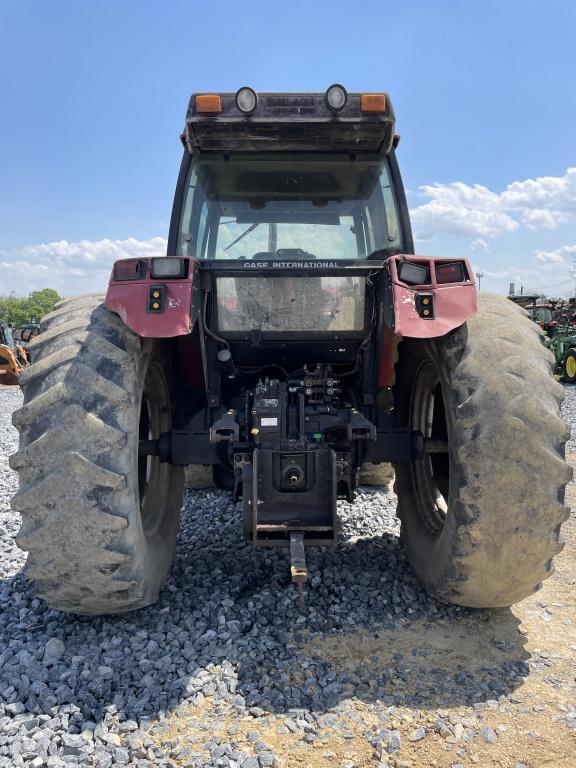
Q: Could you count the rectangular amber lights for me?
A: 2